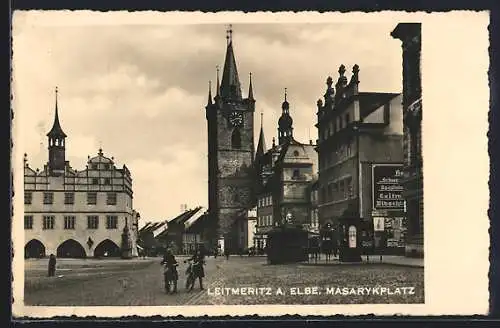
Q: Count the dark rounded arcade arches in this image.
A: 3